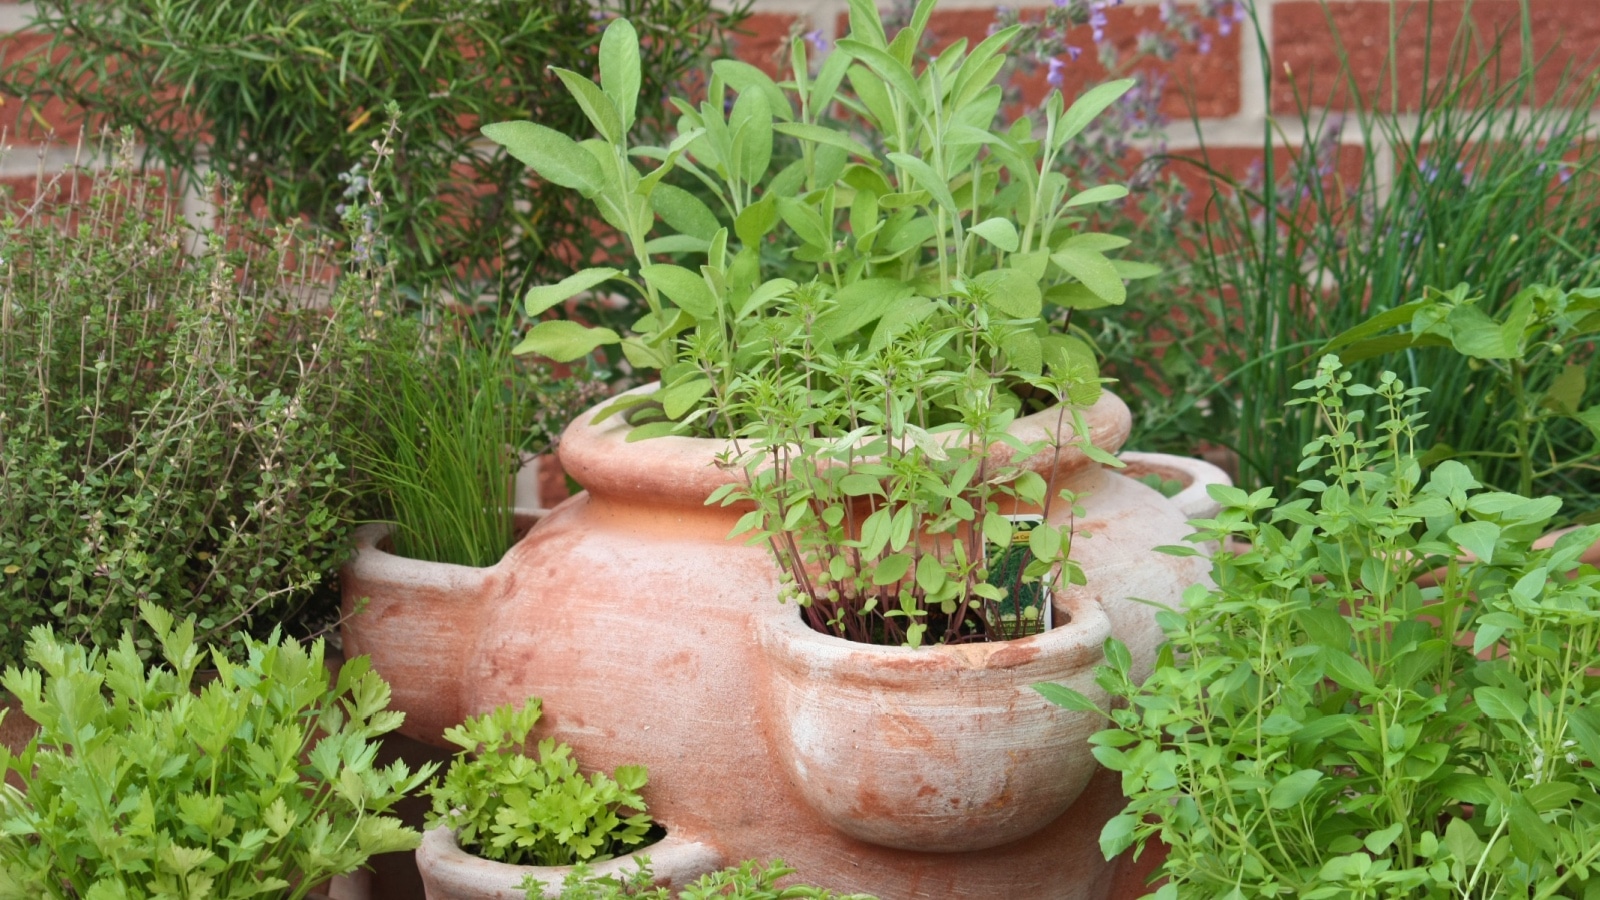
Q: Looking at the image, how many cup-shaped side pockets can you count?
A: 4